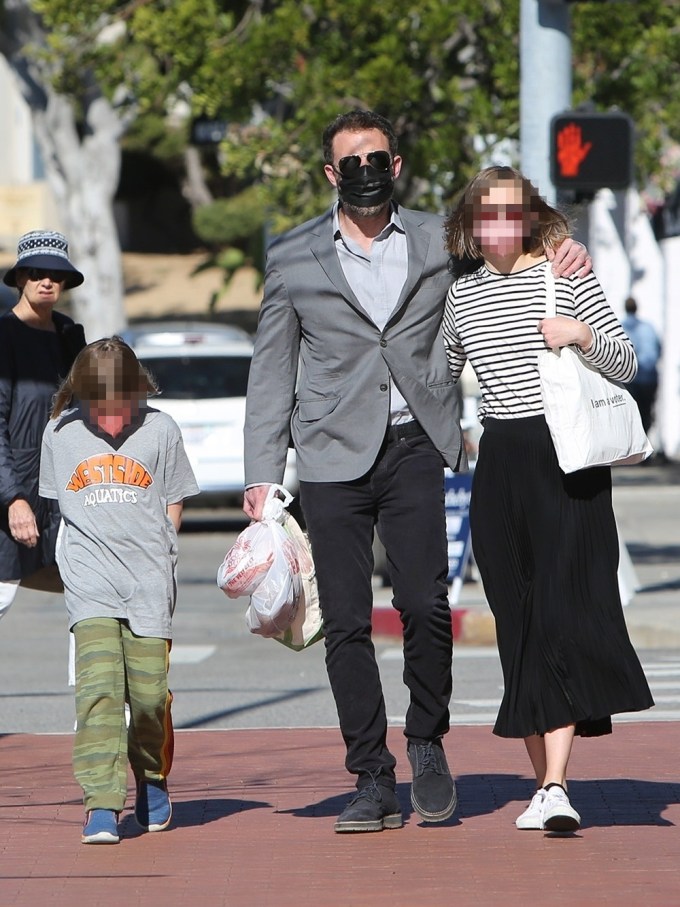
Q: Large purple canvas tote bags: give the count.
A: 0